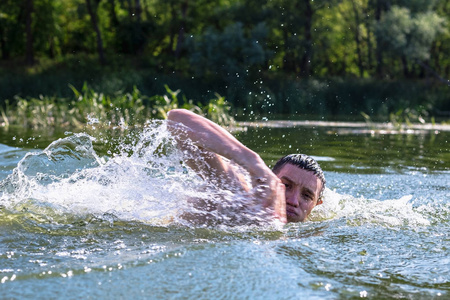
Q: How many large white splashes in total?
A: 2